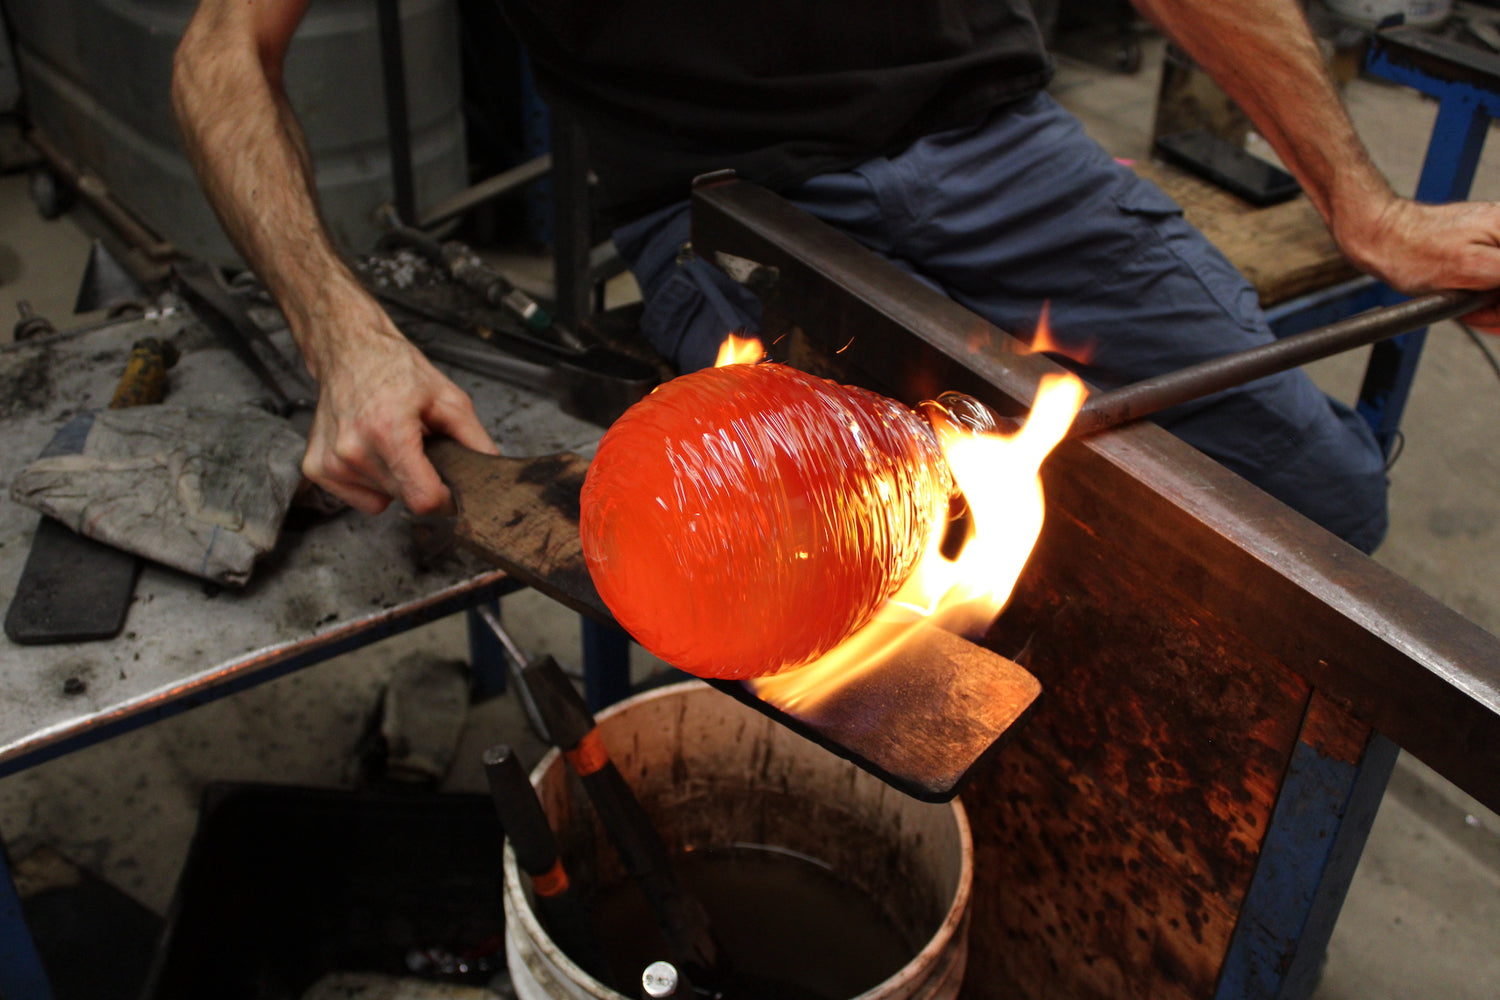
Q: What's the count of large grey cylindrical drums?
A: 1